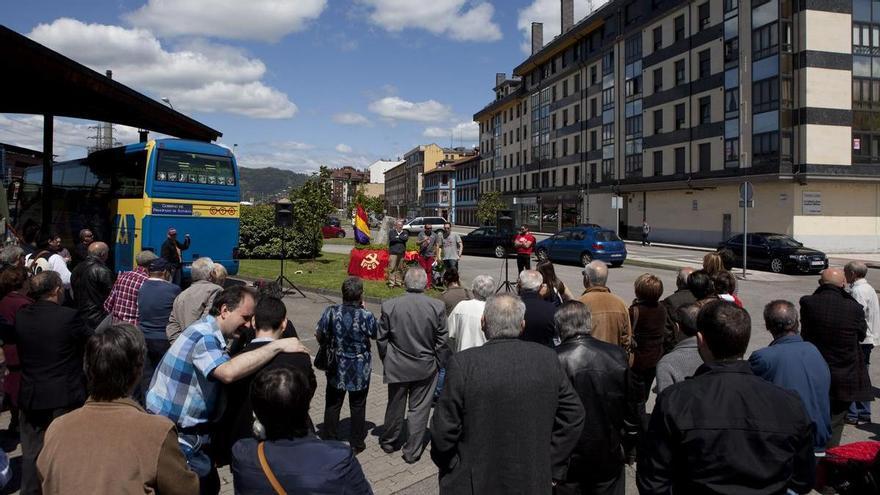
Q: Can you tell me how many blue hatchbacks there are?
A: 1